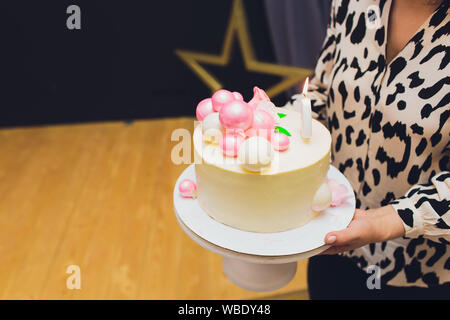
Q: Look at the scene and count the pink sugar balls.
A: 8